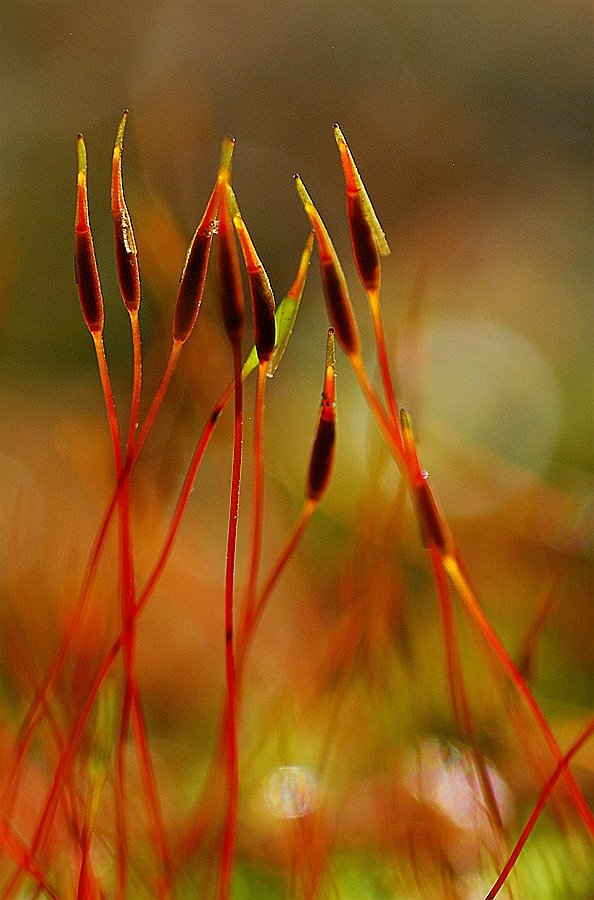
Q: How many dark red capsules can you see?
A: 9